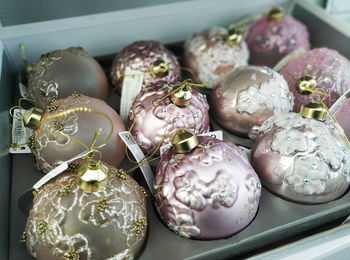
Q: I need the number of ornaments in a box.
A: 12